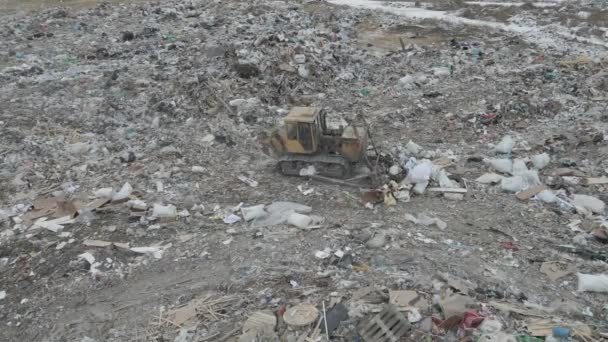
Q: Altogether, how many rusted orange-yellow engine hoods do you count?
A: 1